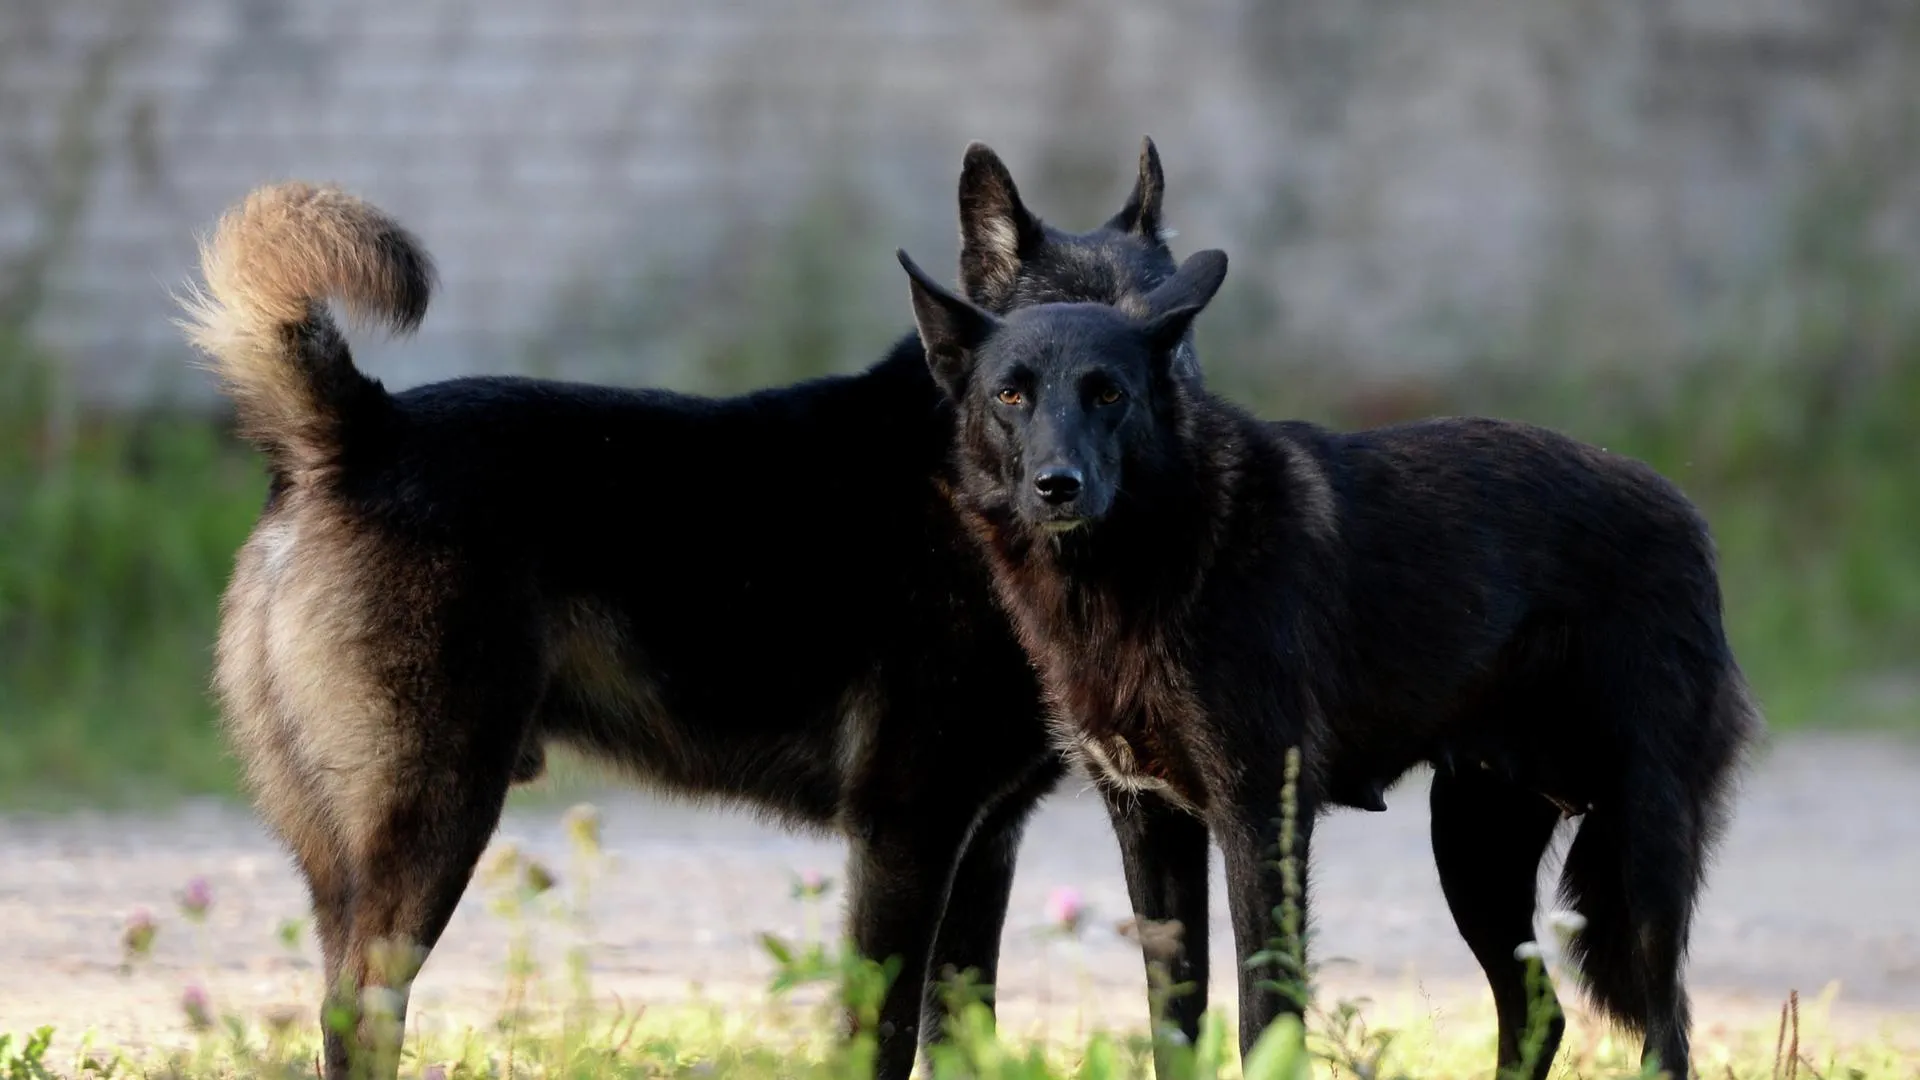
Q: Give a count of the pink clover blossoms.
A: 5